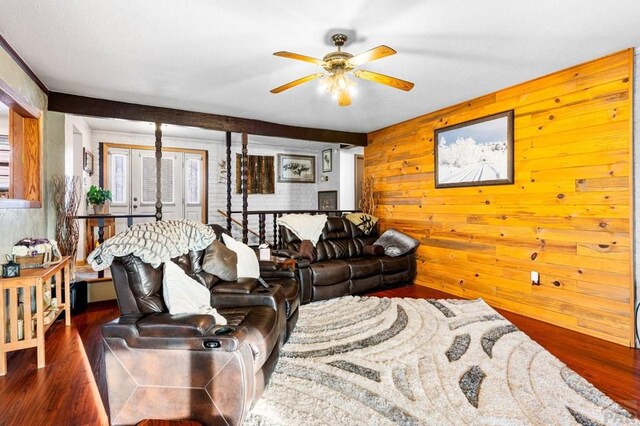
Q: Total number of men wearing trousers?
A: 0